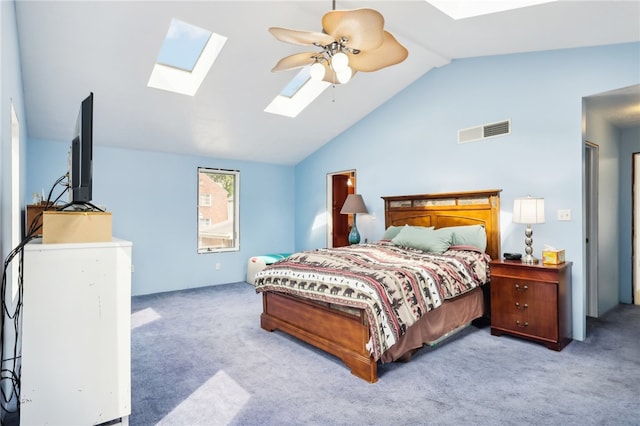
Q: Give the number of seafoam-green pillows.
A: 3